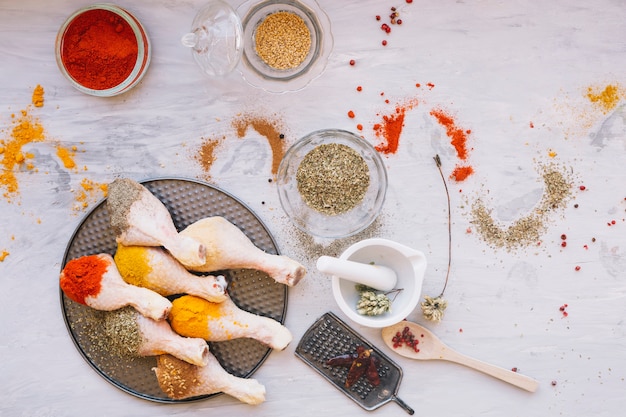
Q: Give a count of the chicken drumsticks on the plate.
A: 7